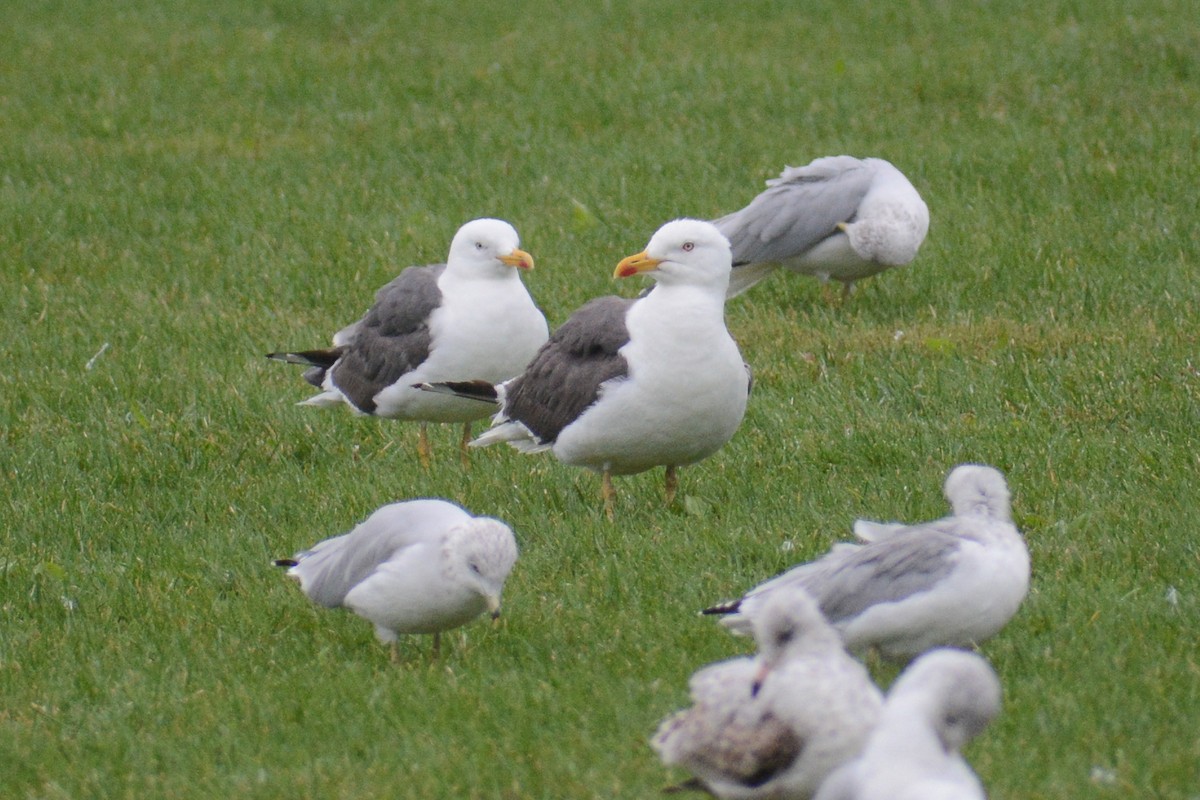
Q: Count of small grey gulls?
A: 5